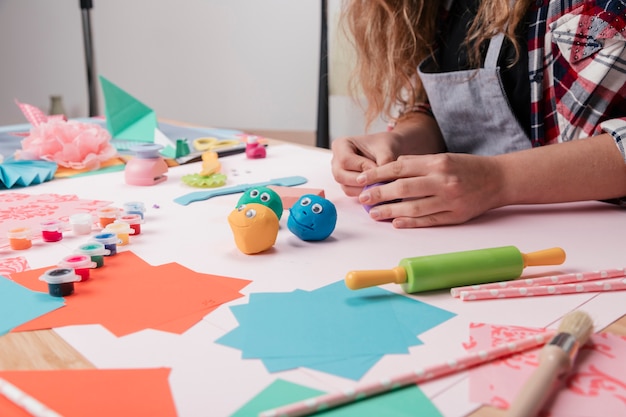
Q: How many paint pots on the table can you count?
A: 11